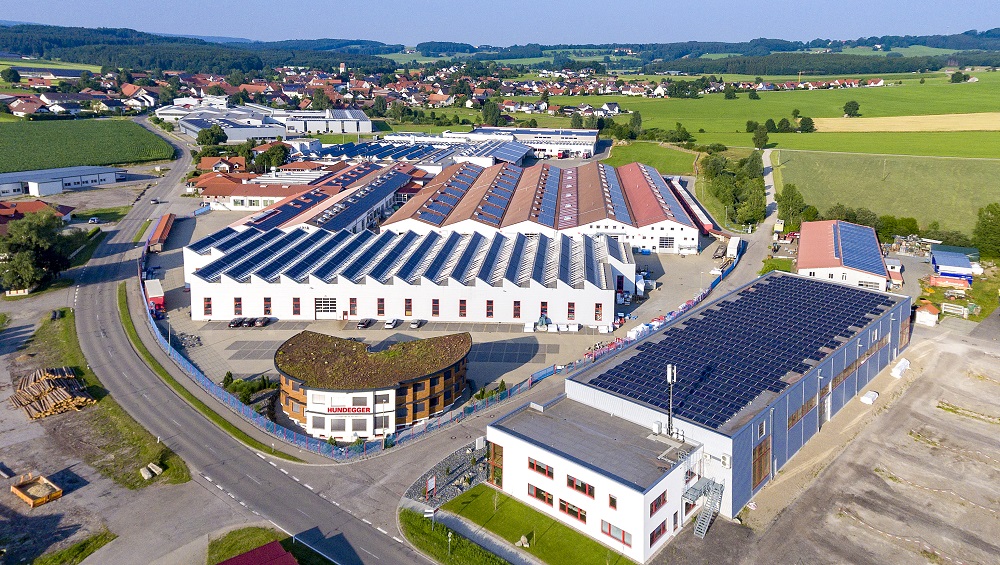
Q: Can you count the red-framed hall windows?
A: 14